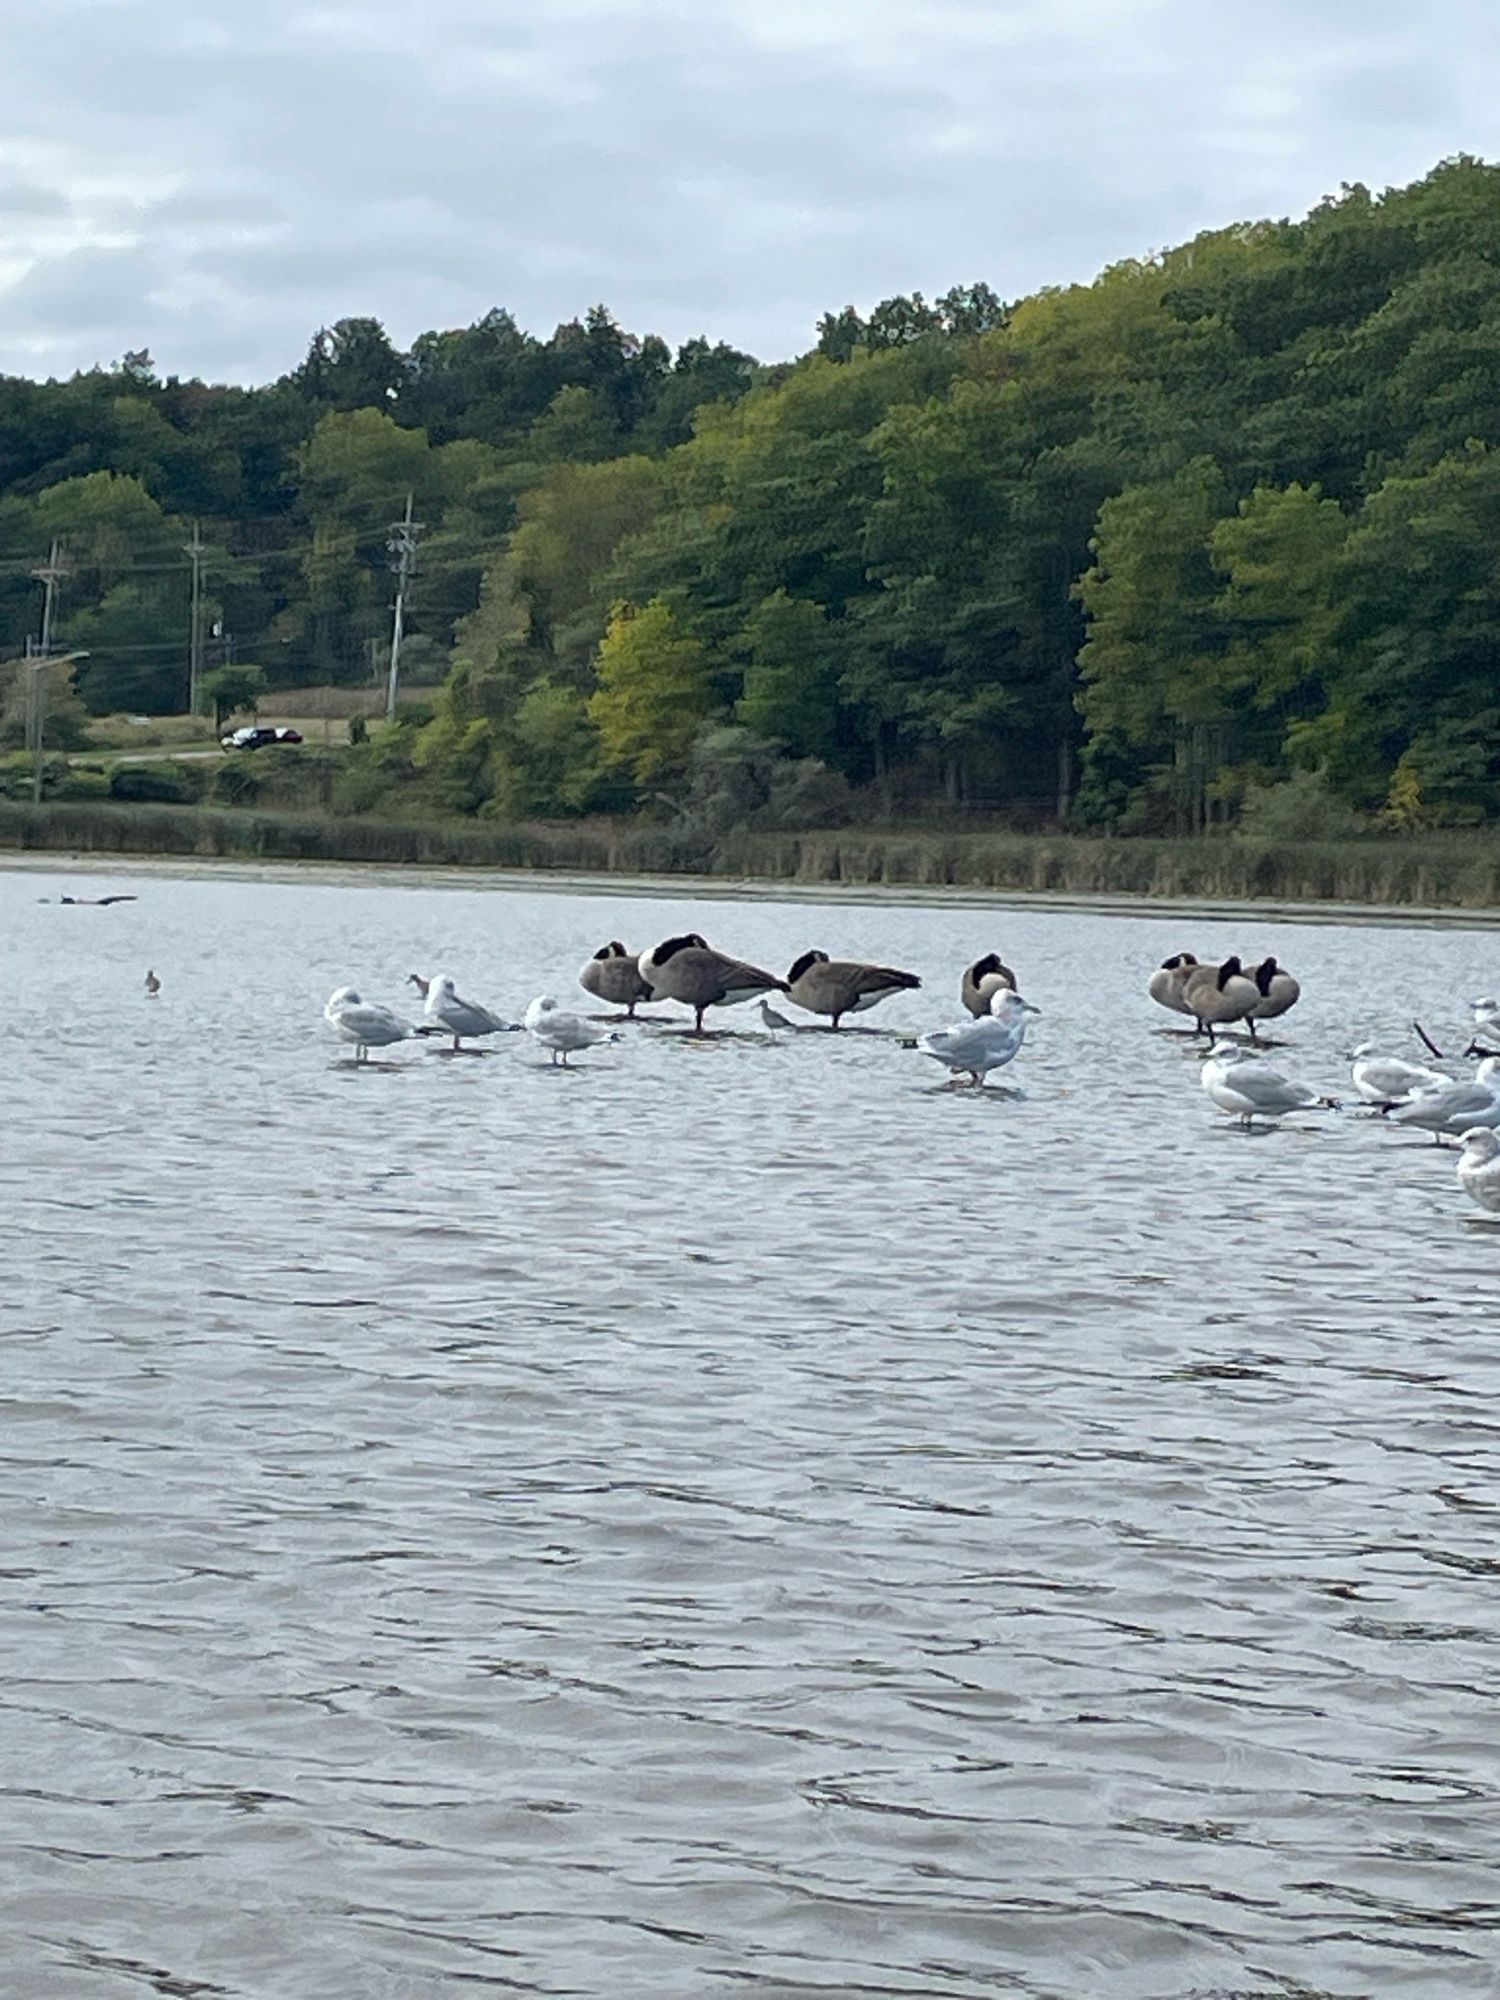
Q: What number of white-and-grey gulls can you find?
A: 9